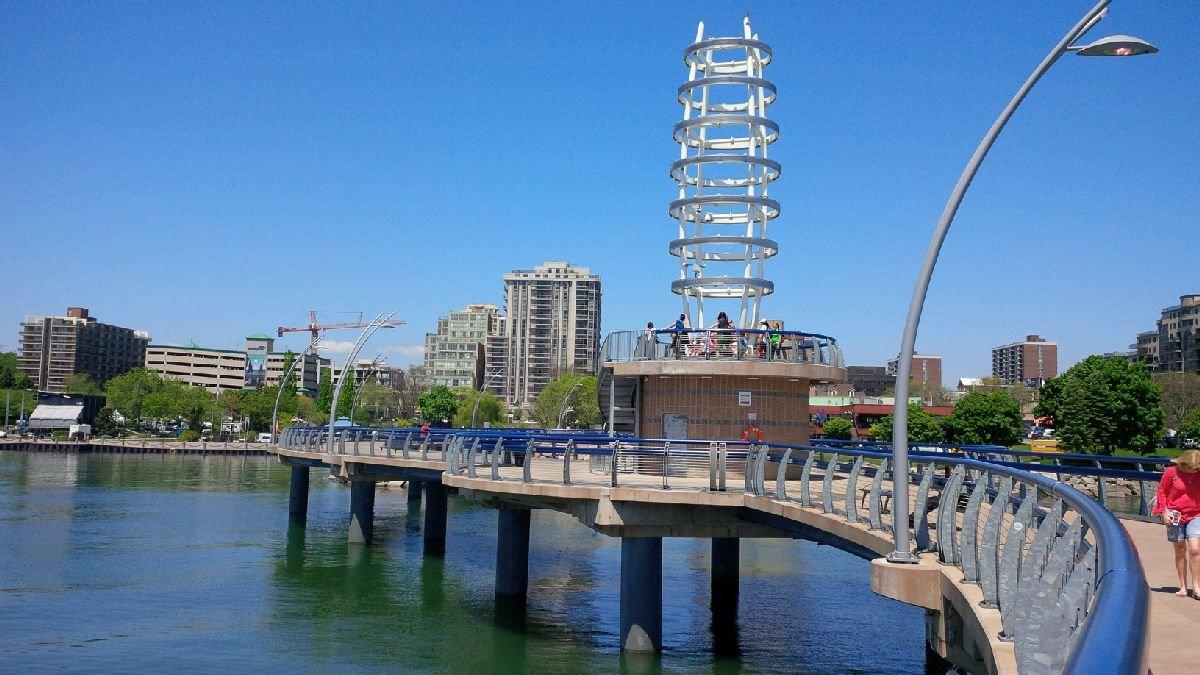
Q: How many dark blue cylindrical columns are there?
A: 7